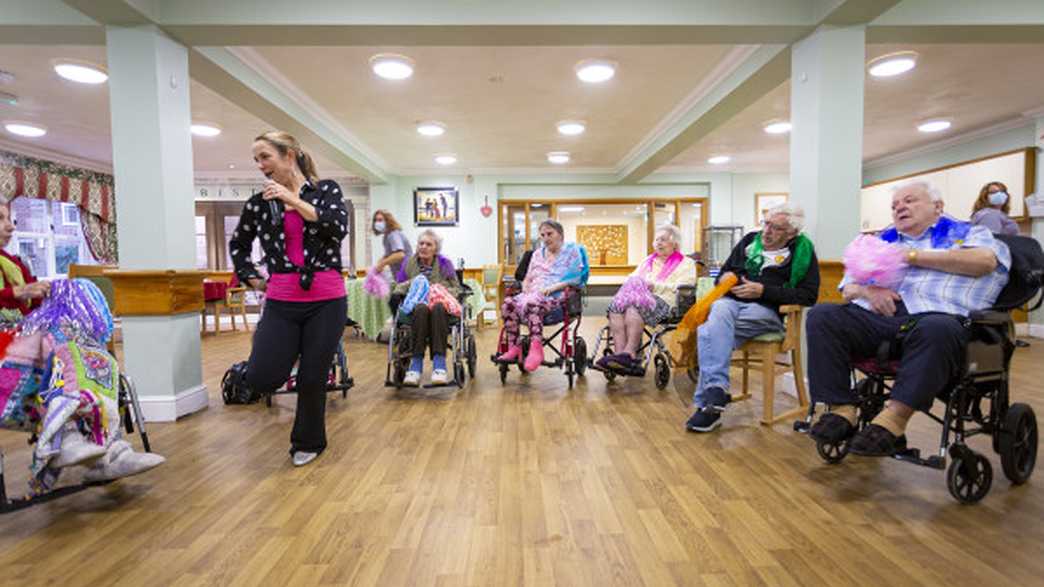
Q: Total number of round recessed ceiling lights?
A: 13